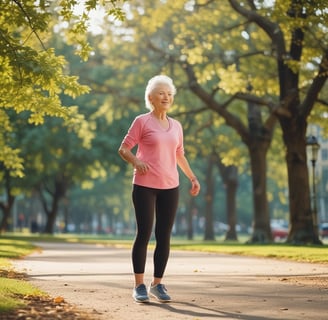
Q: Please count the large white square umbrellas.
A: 0